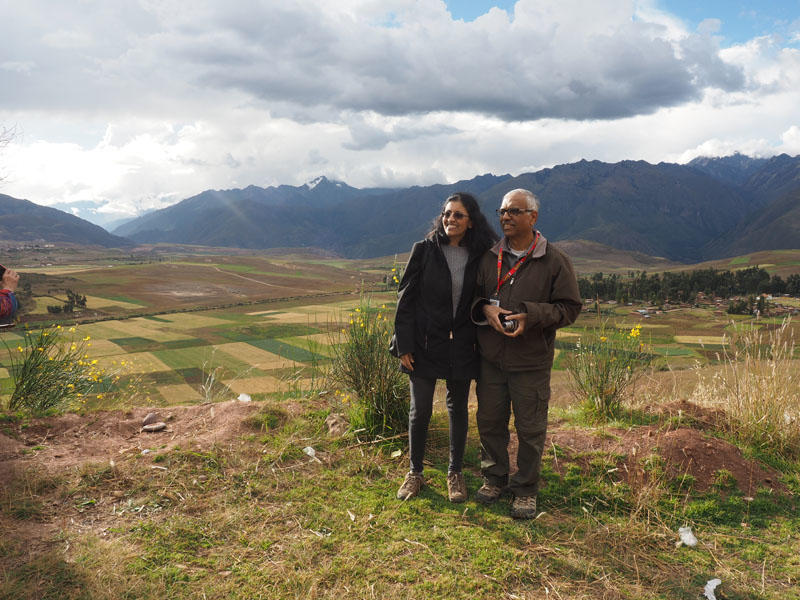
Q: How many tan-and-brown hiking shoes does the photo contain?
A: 4